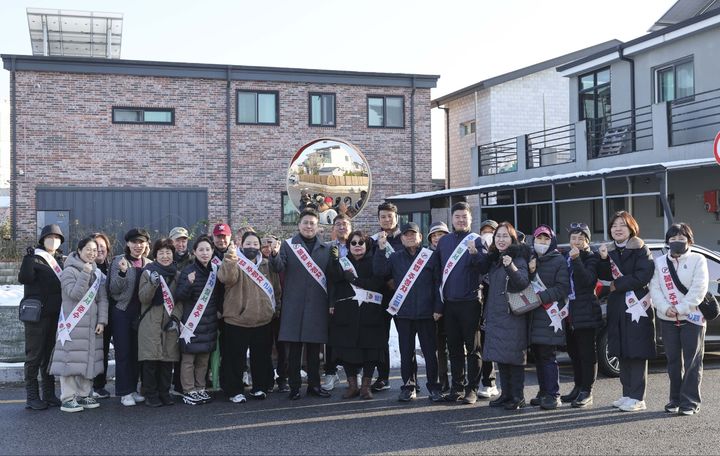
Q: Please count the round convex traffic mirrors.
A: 1